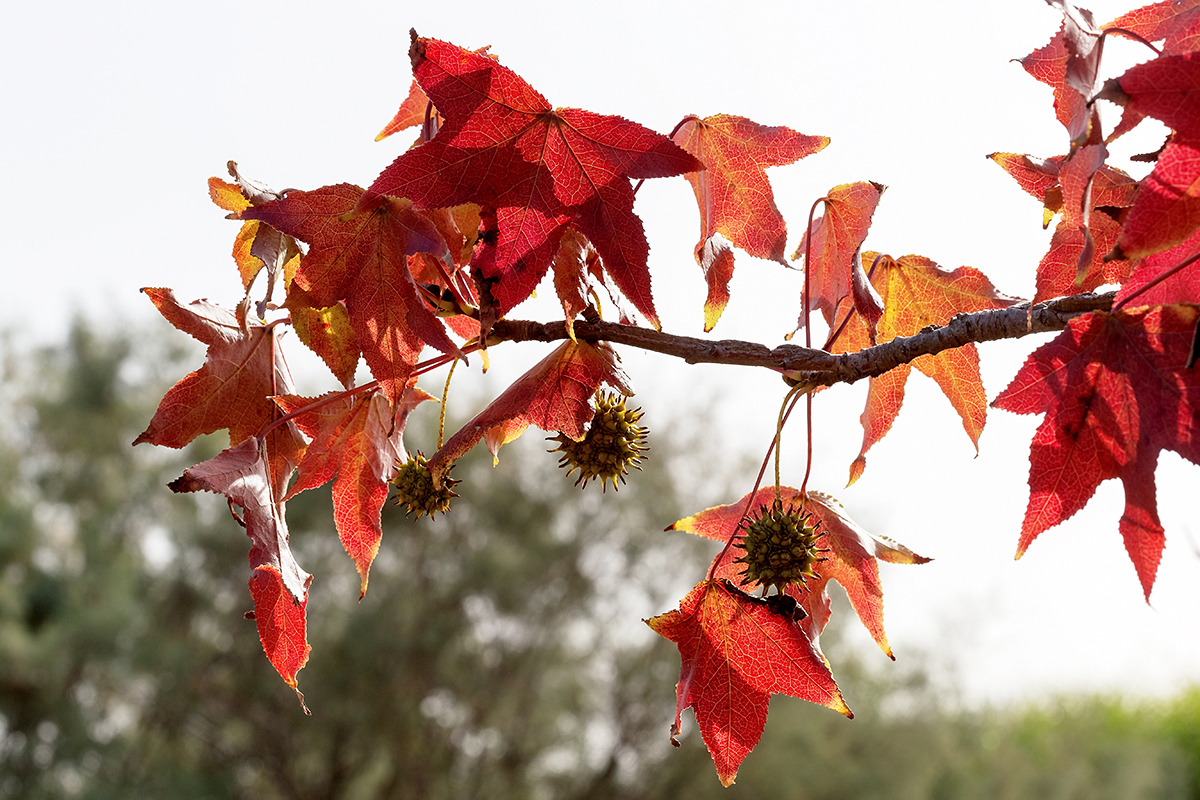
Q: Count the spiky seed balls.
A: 3